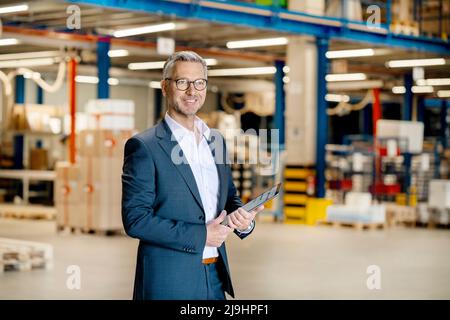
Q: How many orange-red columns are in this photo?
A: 2